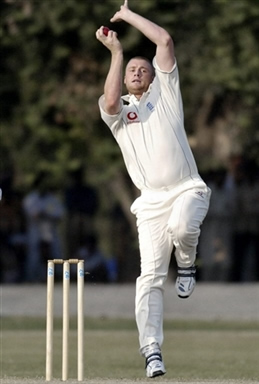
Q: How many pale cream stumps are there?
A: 3